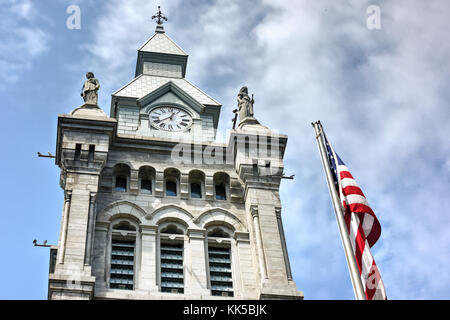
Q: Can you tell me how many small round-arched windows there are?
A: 5